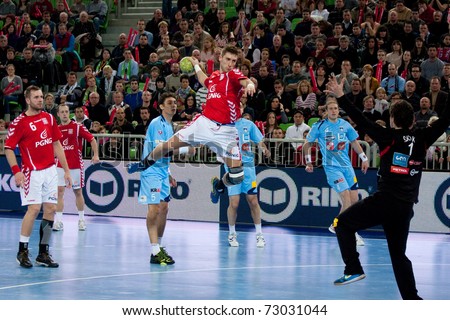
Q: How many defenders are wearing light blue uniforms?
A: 3